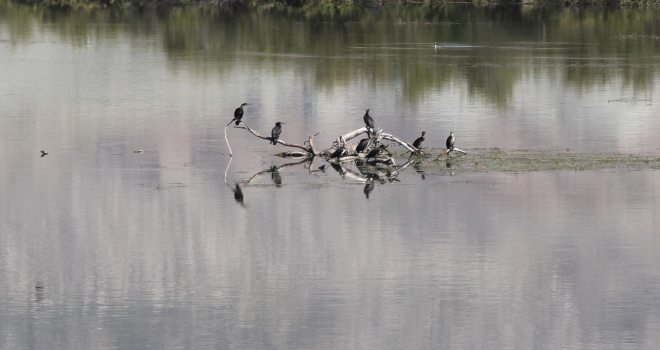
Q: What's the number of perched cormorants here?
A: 8